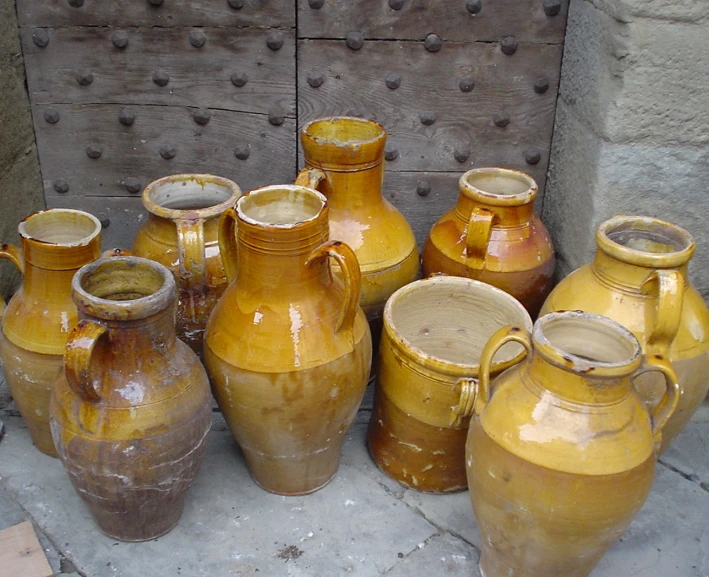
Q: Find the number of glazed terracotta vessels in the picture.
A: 9